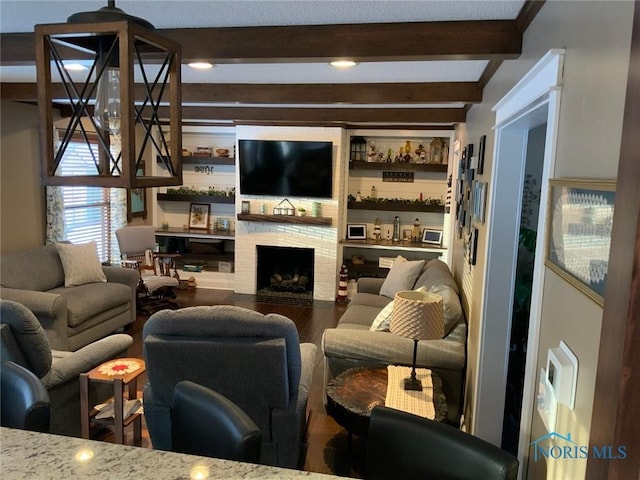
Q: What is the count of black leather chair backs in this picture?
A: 3